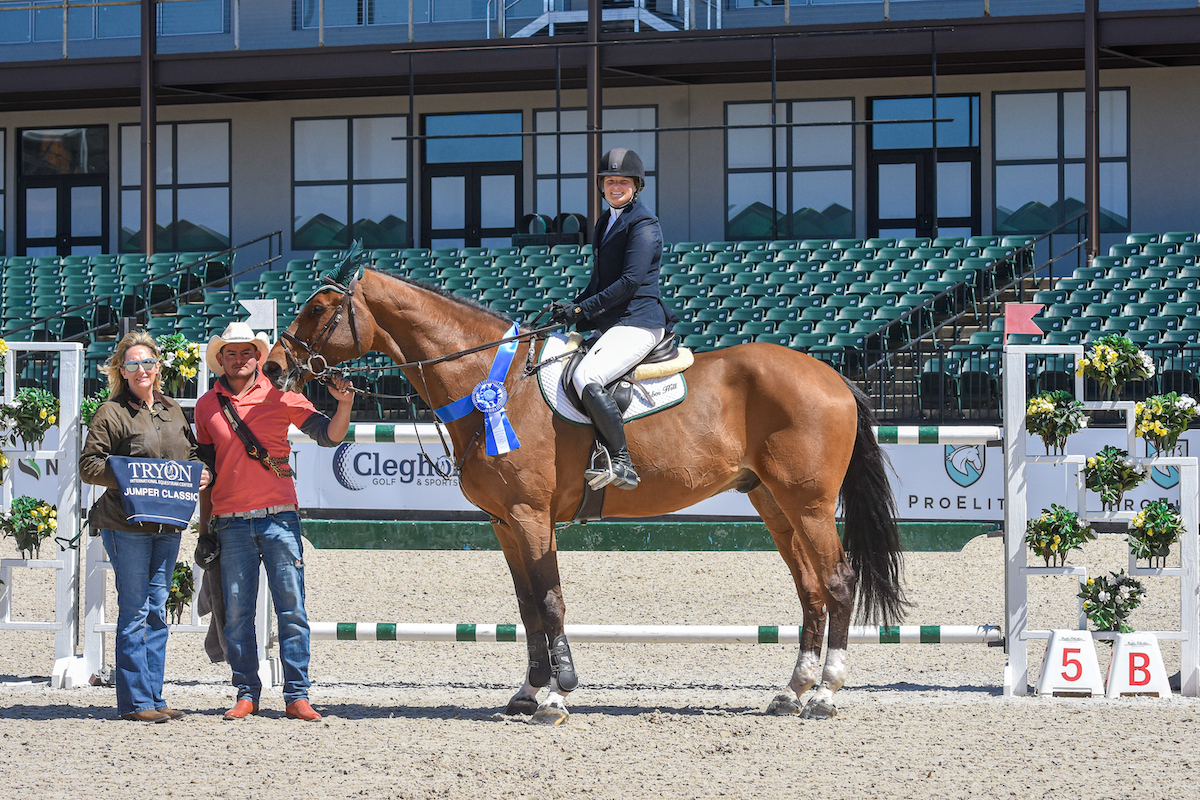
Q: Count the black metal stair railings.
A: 4